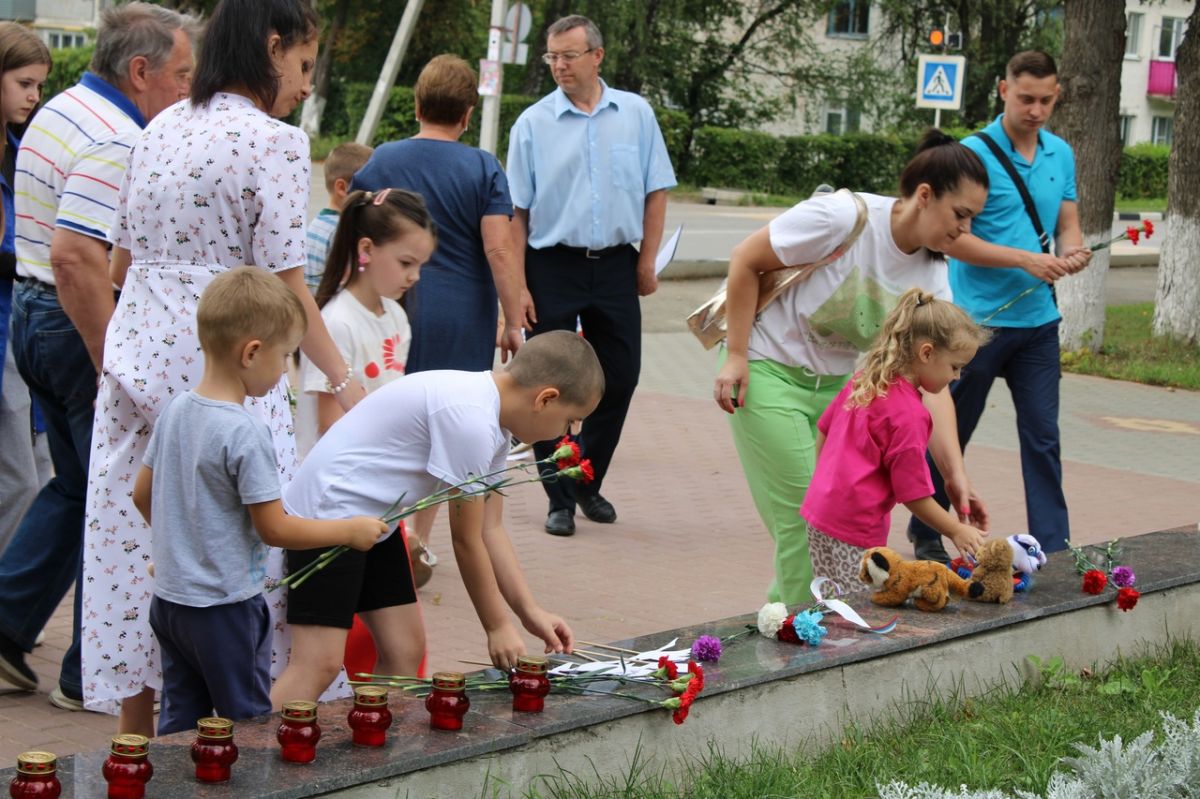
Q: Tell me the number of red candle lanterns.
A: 7